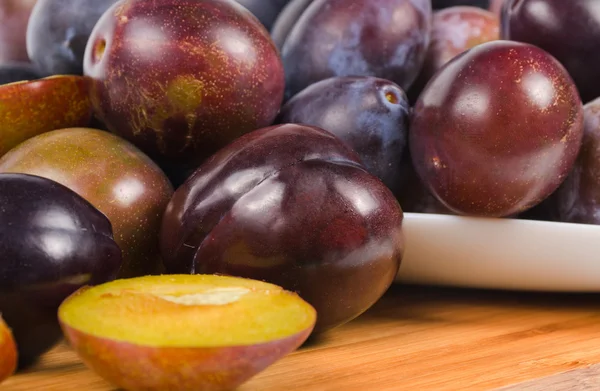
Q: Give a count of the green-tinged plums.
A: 1